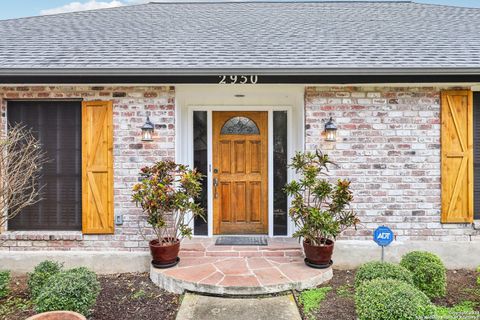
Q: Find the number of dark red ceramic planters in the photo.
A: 2